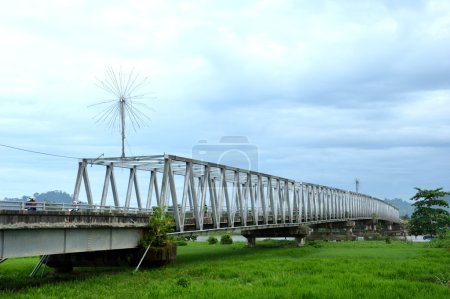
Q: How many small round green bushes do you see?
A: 2